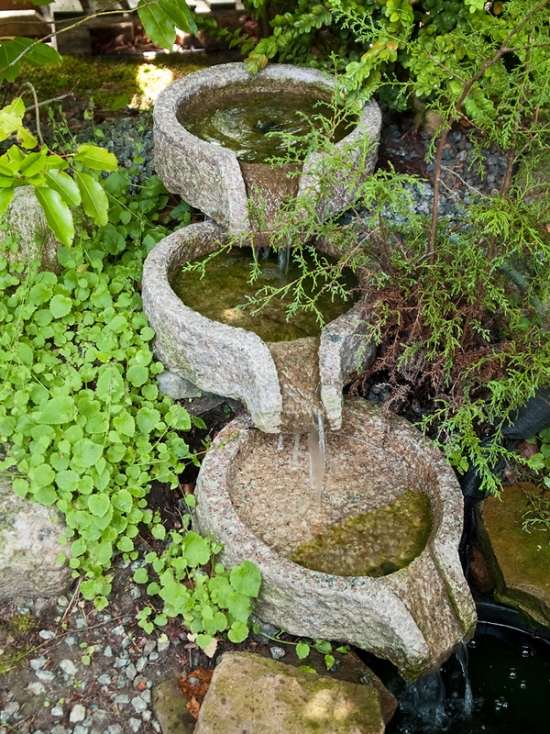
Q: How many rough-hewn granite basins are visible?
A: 3